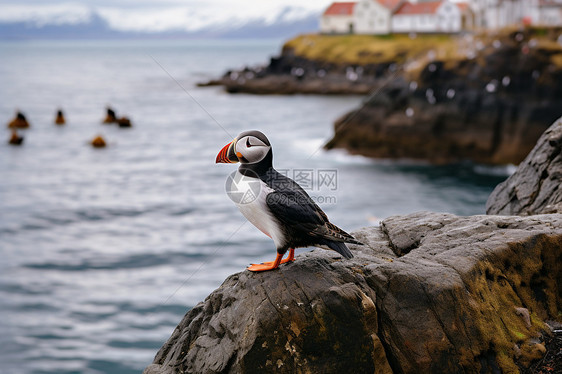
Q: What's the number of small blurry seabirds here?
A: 6